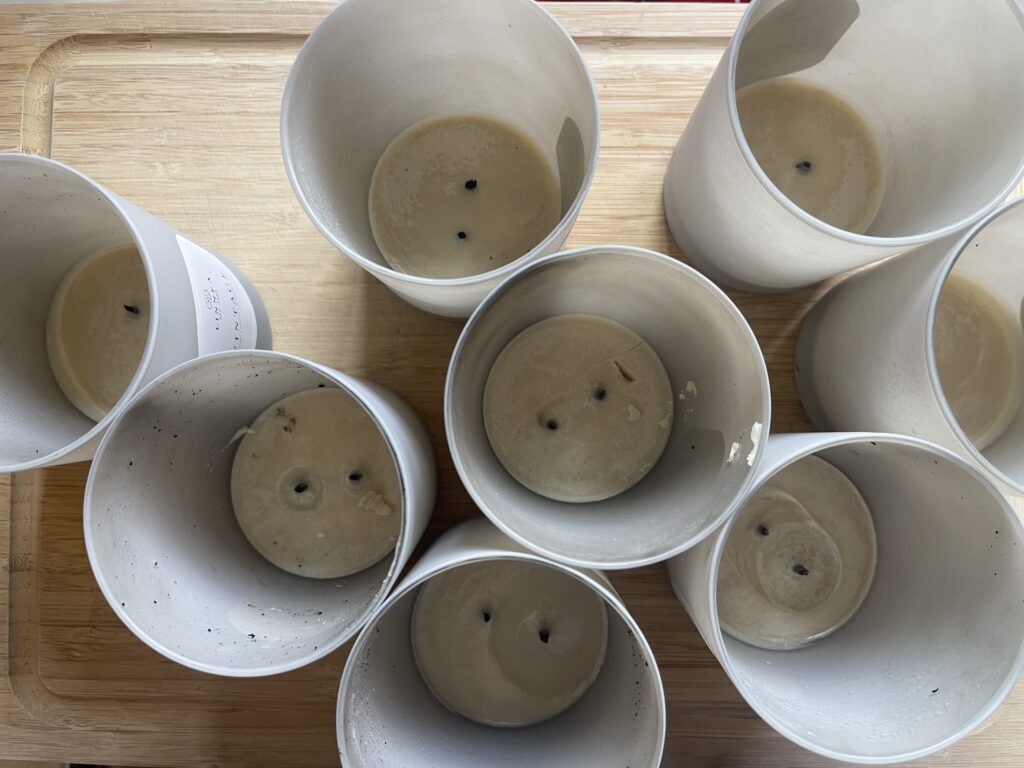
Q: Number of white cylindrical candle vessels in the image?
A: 8